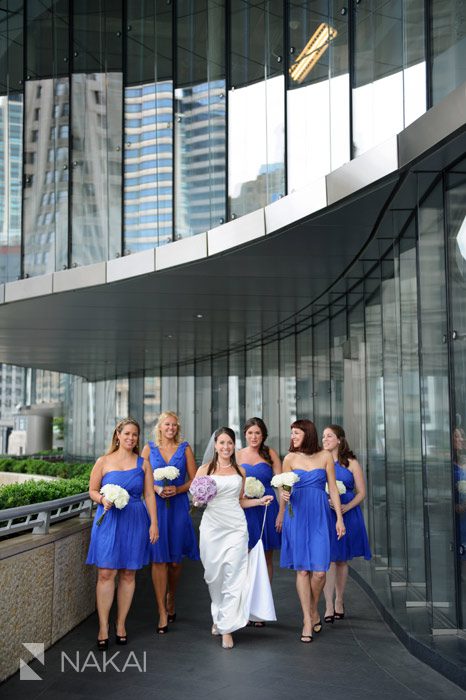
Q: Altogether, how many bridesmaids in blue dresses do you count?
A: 5